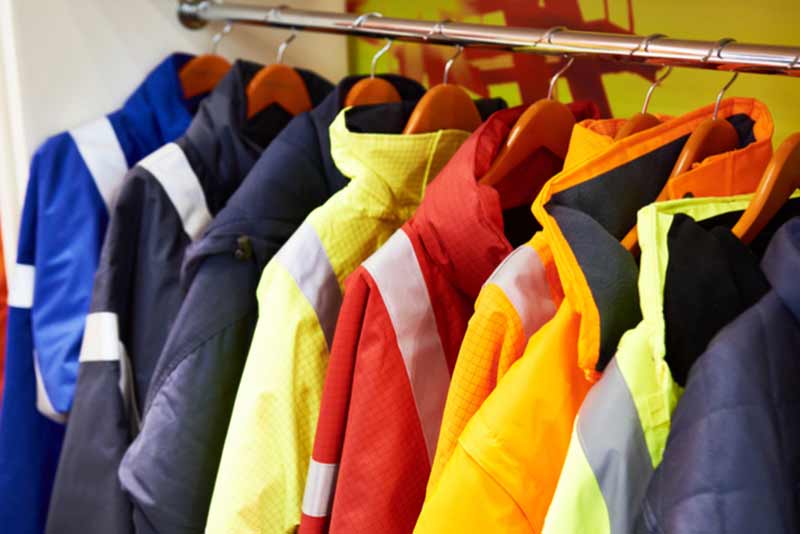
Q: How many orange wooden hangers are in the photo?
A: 8